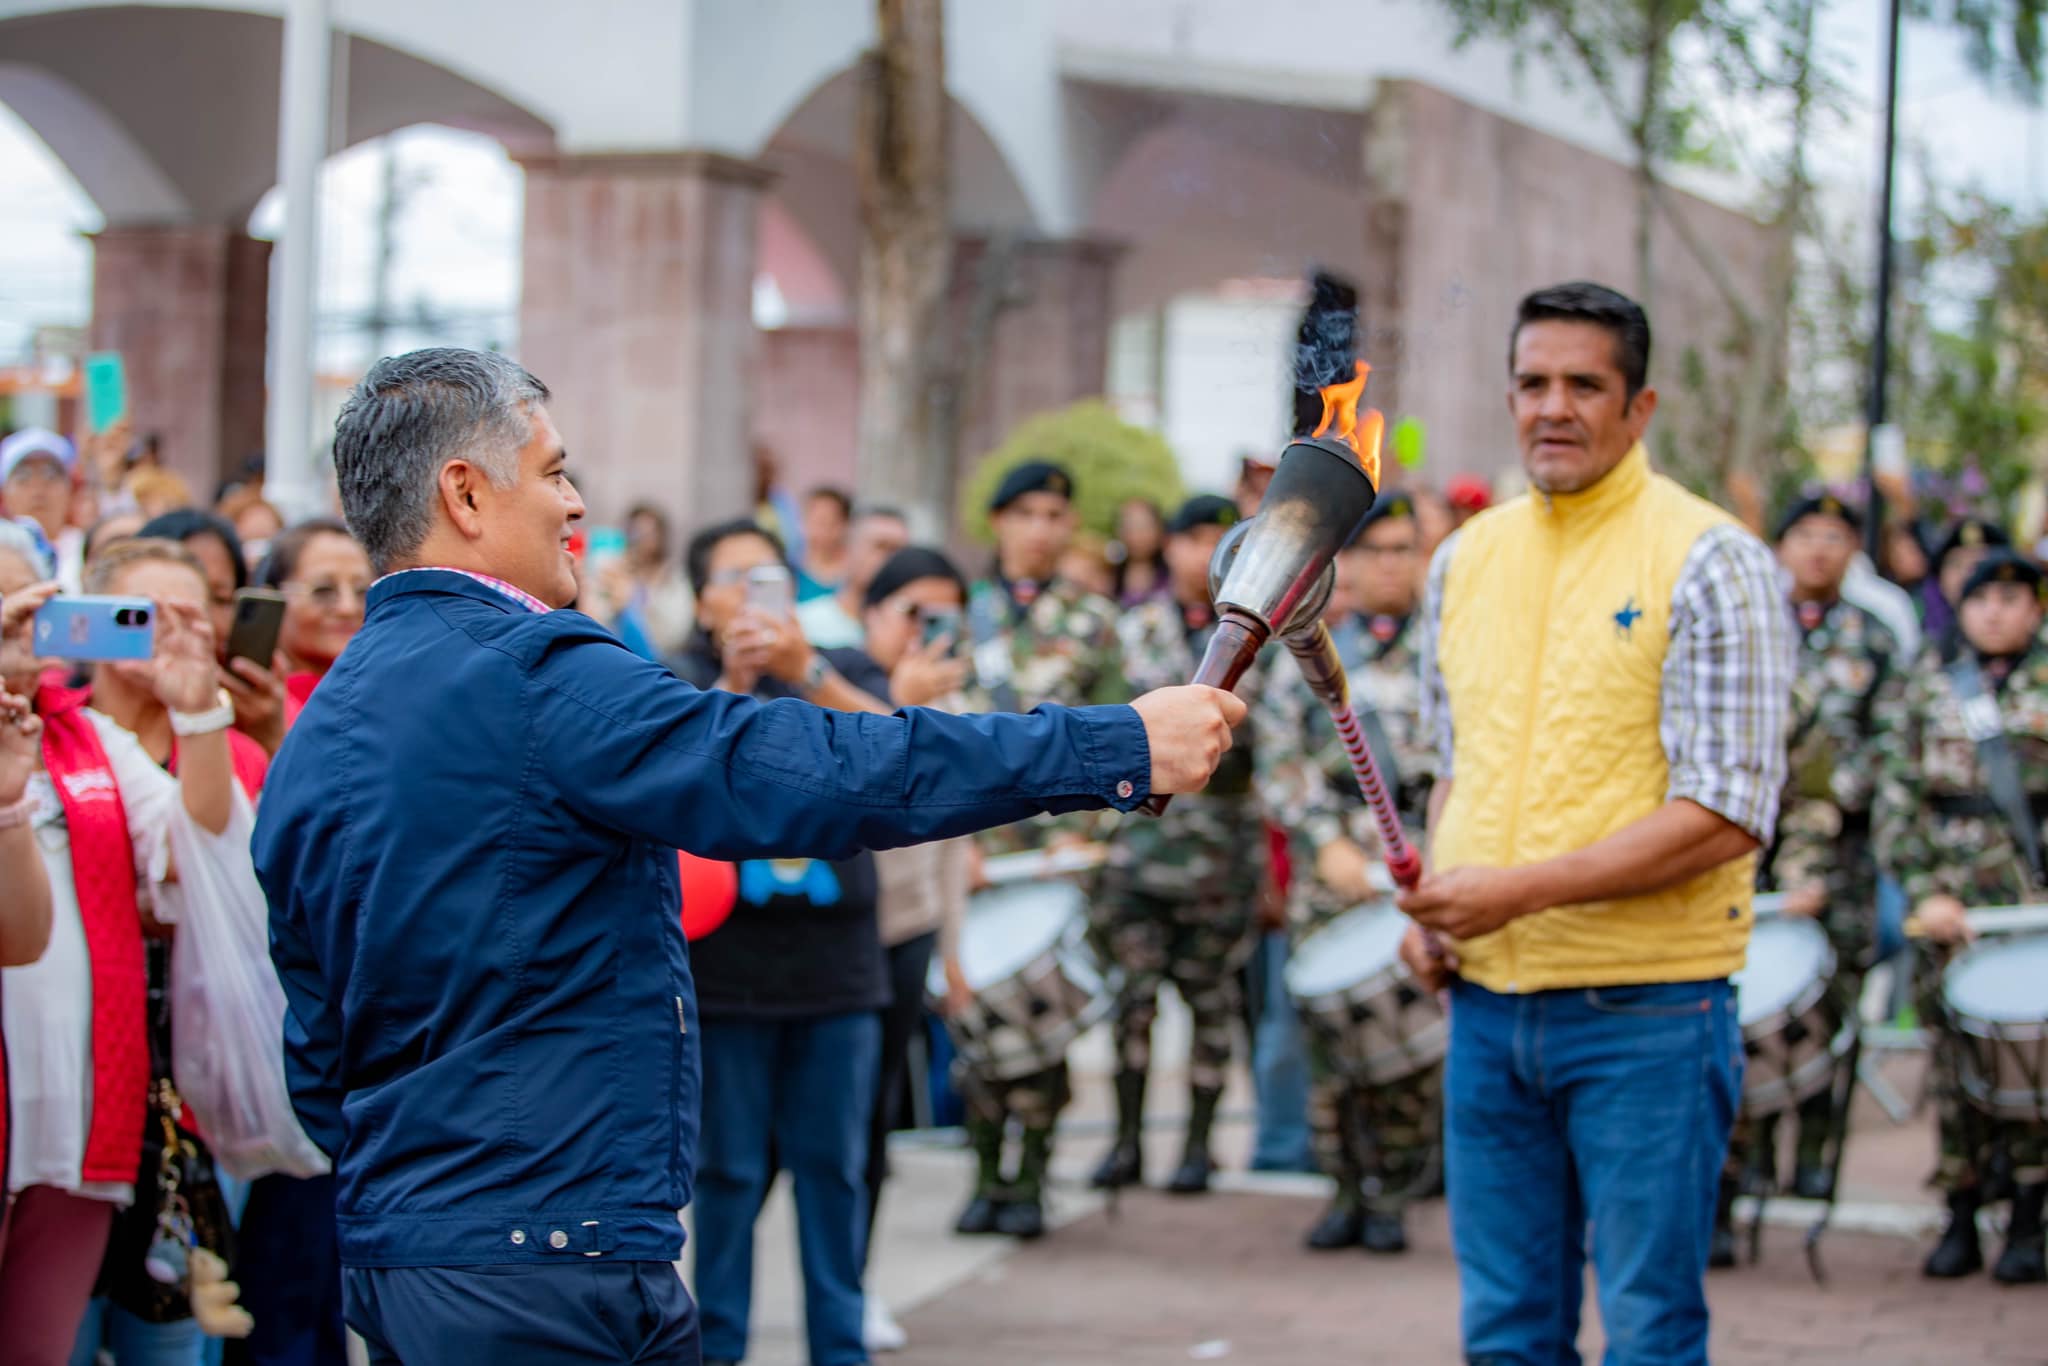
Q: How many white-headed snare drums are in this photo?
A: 4